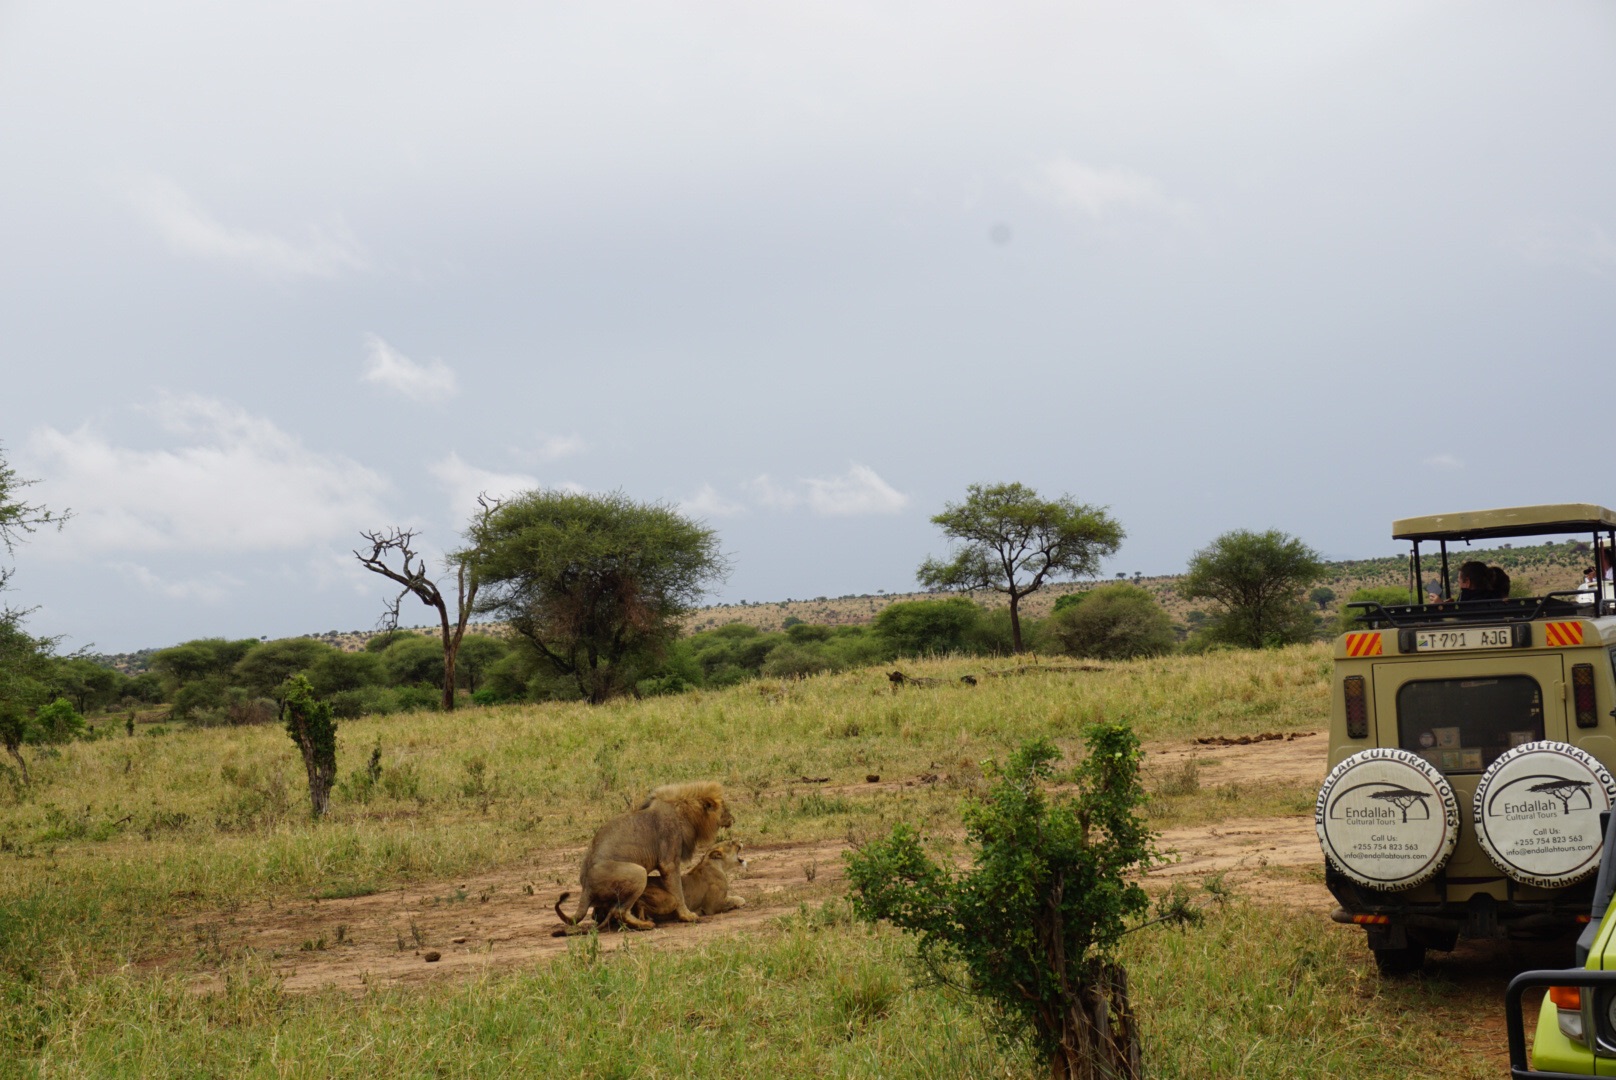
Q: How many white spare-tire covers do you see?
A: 2